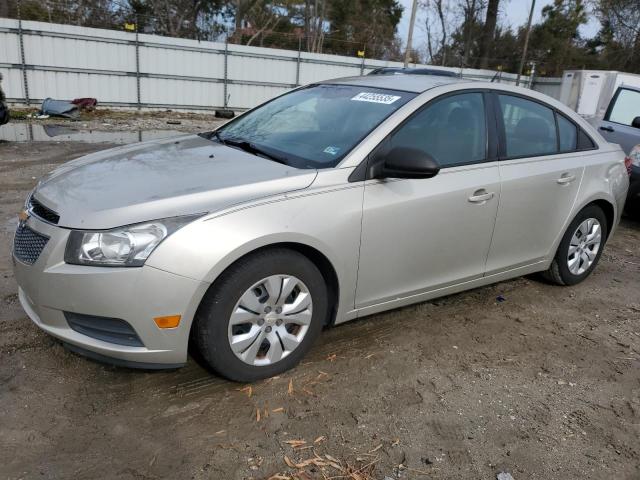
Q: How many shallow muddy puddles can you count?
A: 1